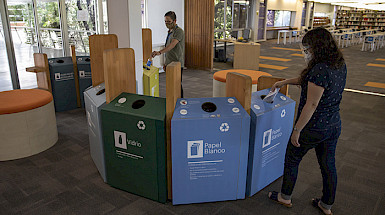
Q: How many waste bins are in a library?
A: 7